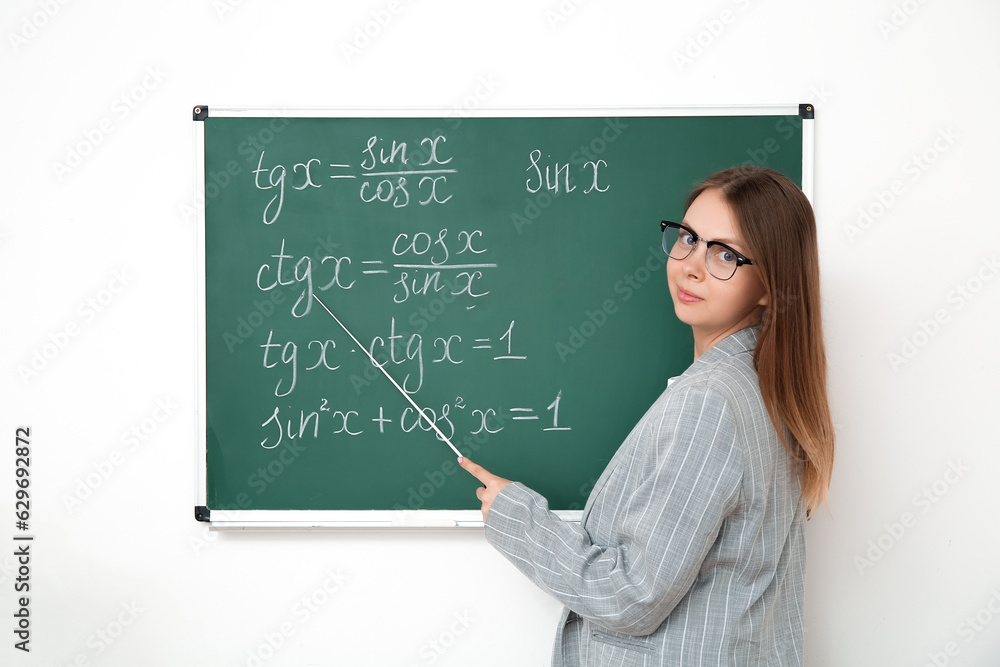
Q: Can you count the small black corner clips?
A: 3